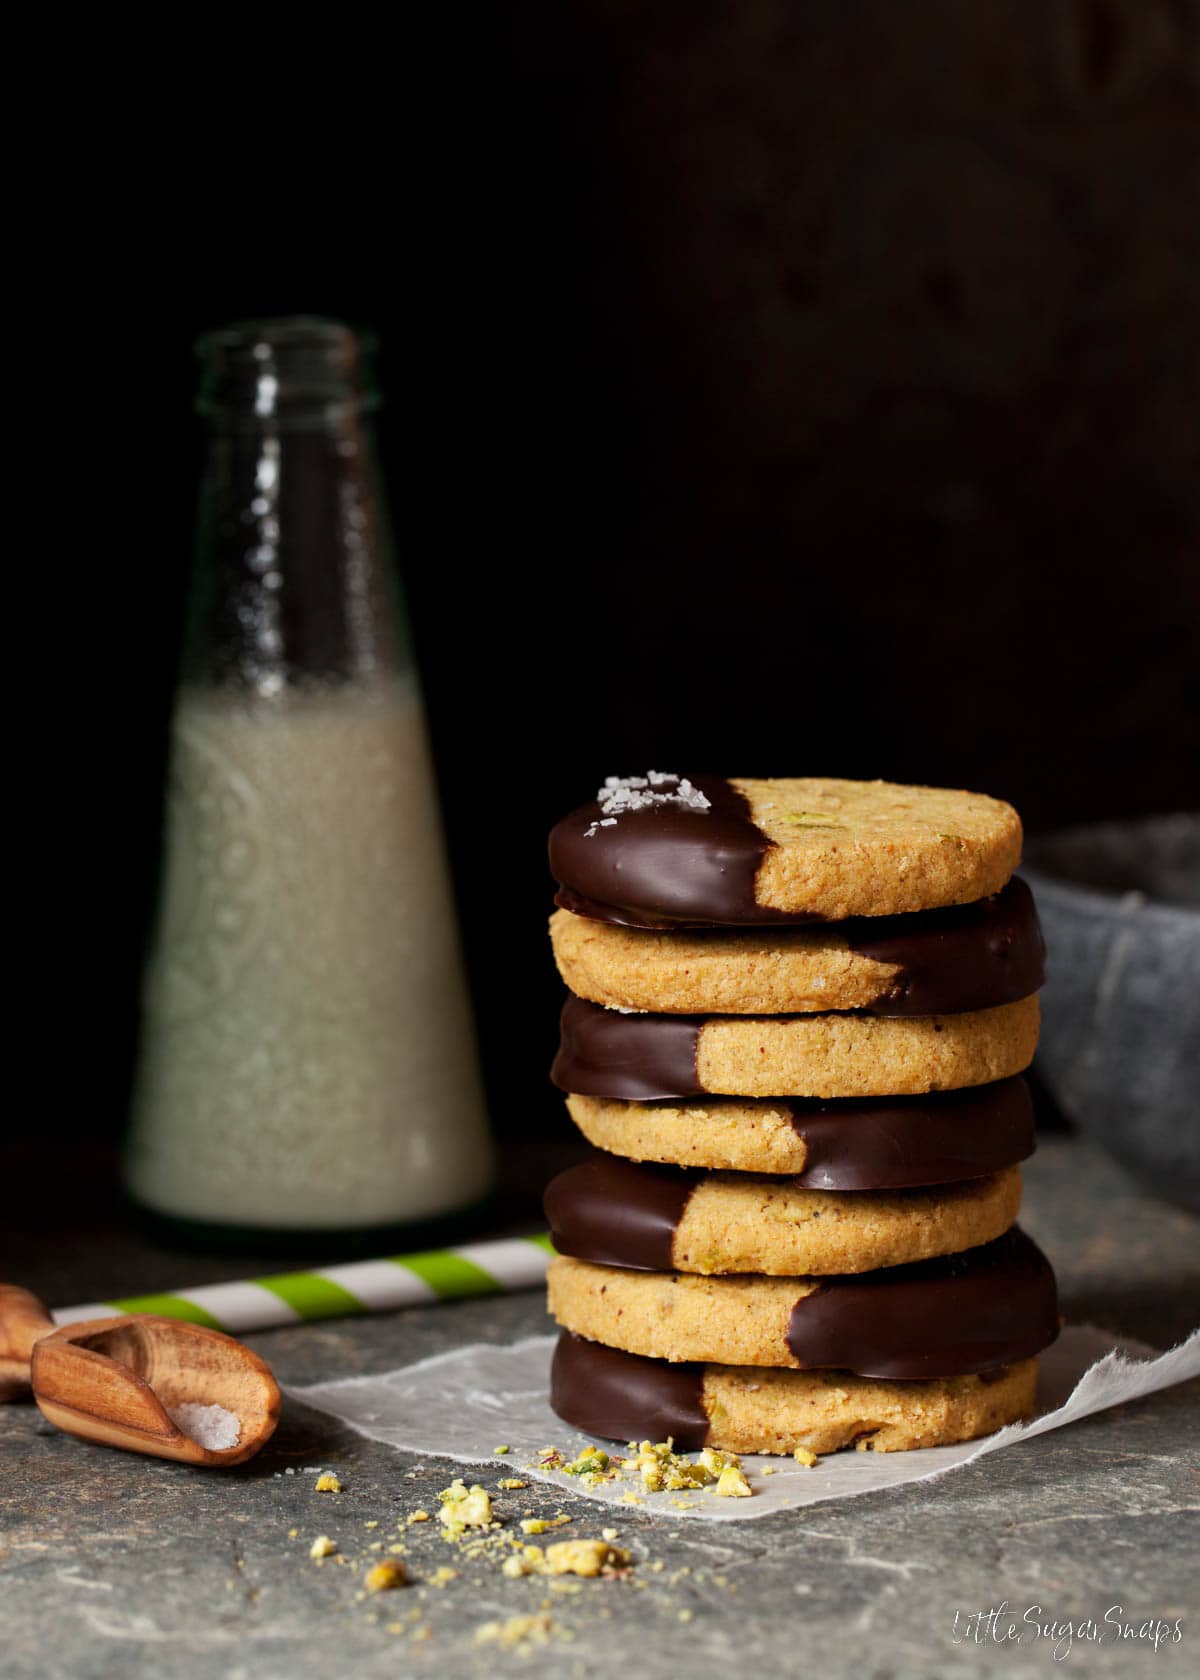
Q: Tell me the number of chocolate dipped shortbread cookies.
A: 7